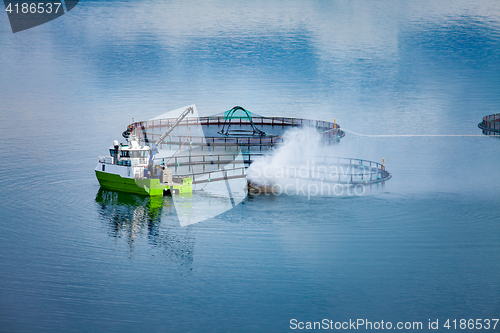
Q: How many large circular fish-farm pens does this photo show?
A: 3